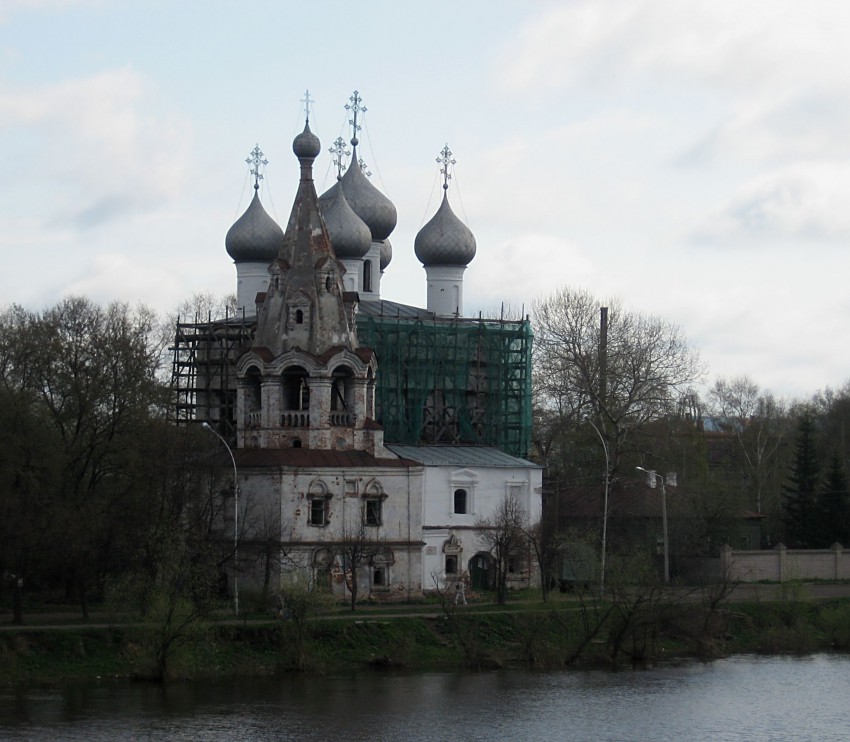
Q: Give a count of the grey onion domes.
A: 6